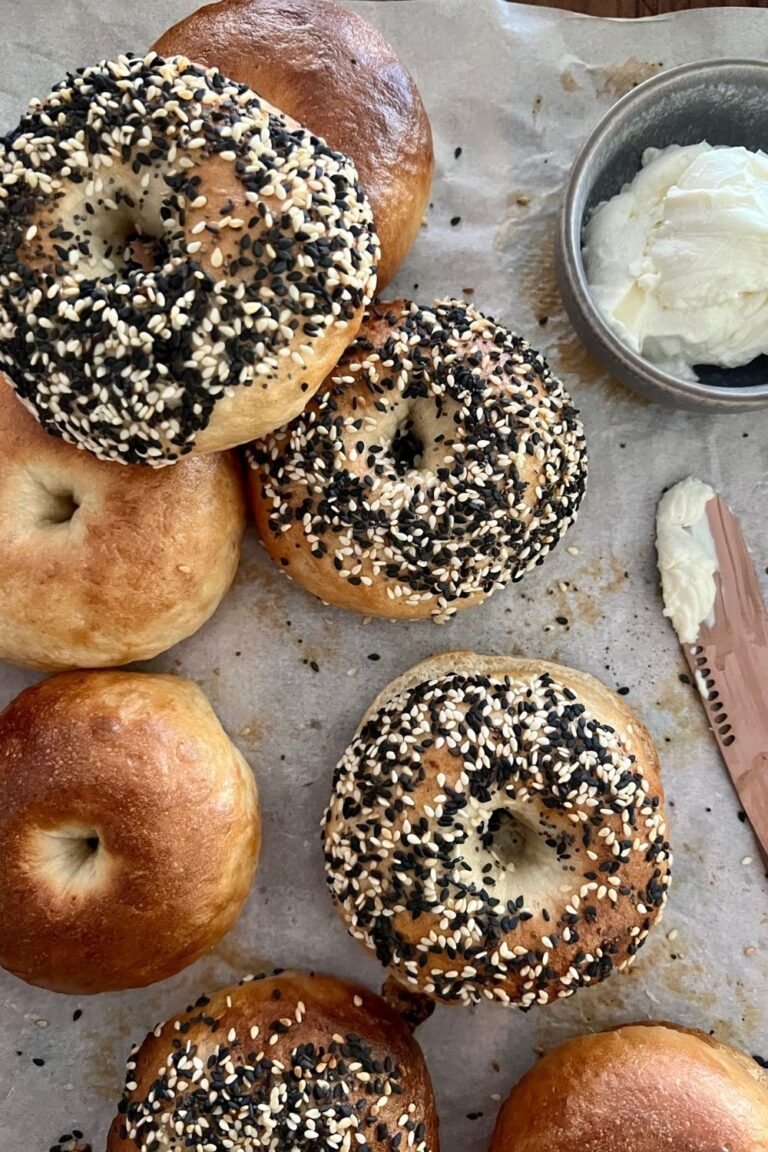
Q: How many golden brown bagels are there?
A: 4